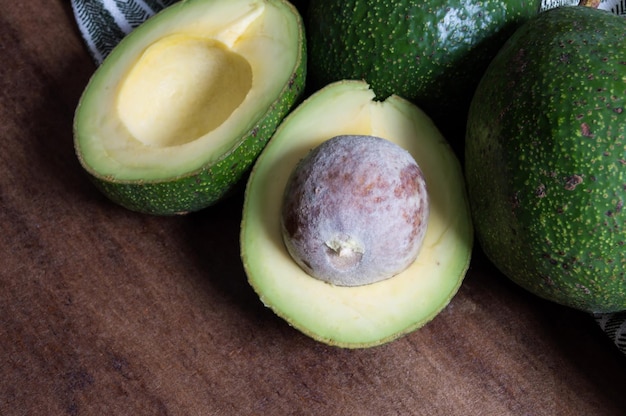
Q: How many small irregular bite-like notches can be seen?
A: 1